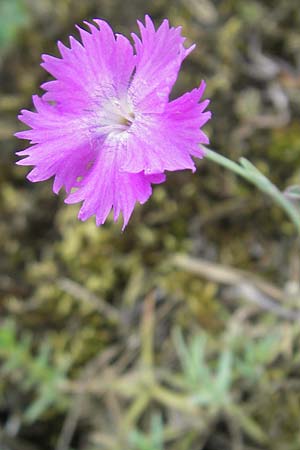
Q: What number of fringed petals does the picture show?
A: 5